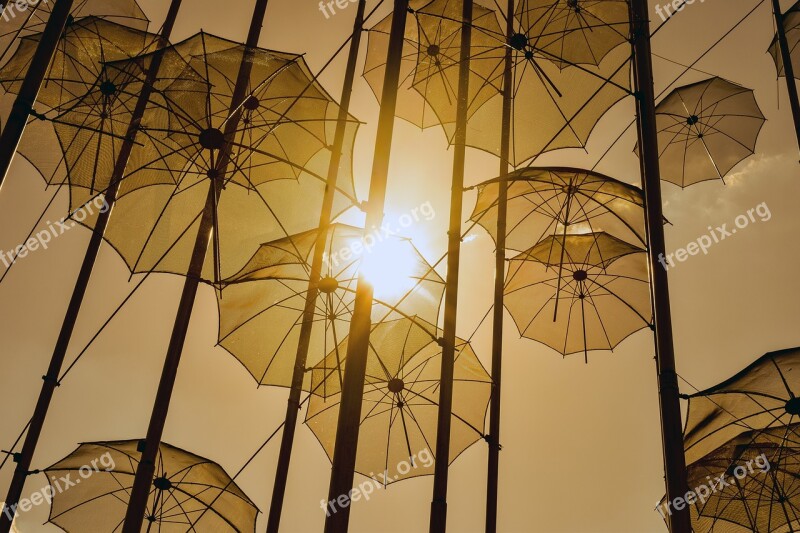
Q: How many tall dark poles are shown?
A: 9